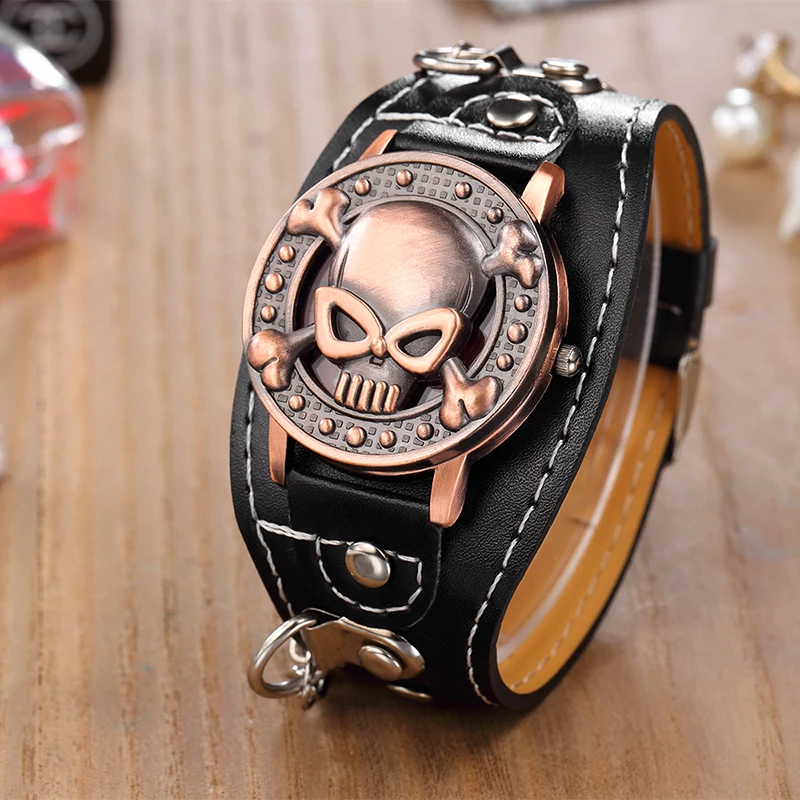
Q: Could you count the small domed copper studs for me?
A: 15